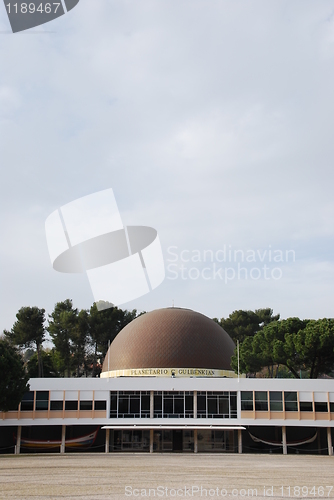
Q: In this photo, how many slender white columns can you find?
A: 8